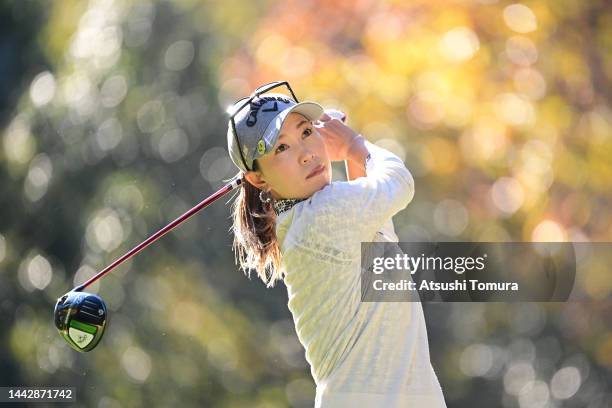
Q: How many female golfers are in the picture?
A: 1